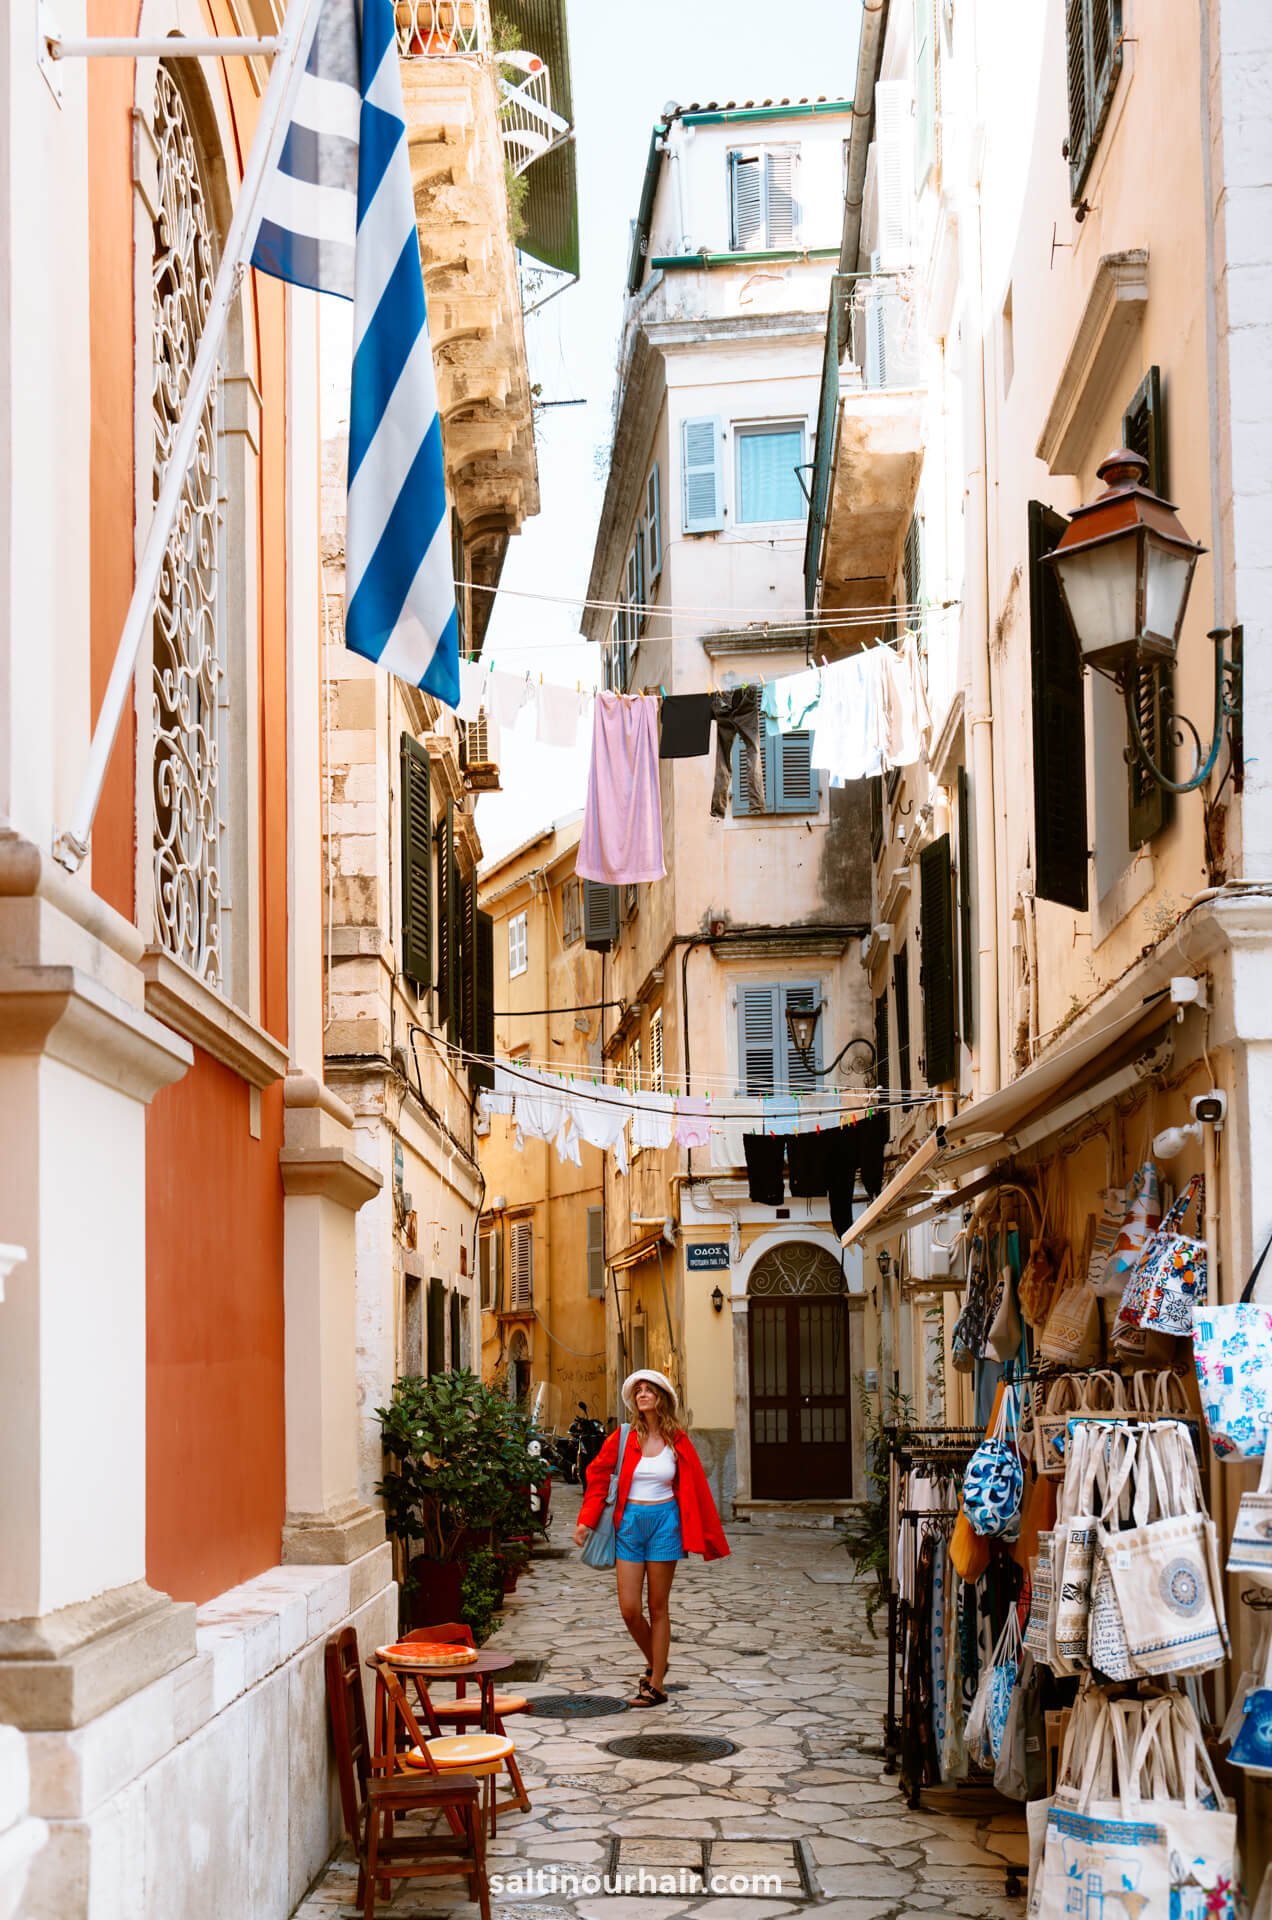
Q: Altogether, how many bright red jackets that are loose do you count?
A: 1